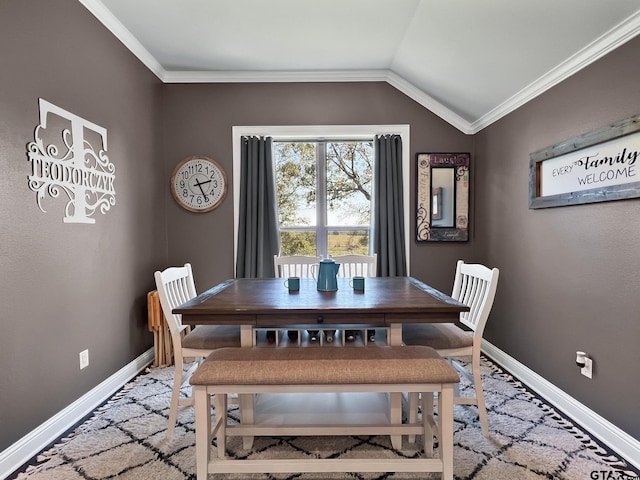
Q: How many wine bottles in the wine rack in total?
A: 6